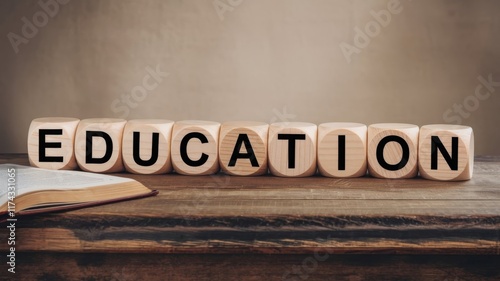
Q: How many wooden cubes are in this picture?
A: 9